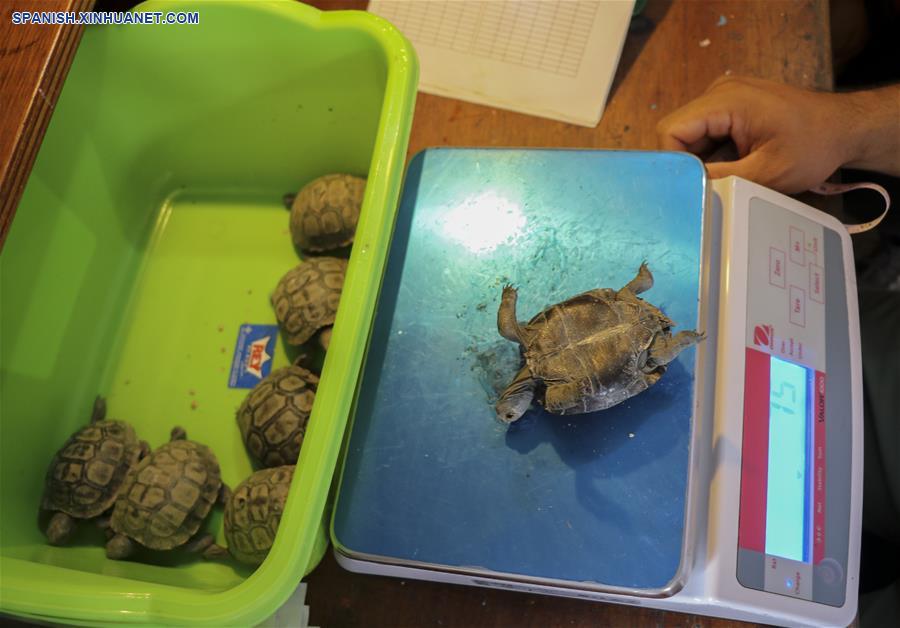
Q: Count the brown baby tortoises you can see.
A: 7